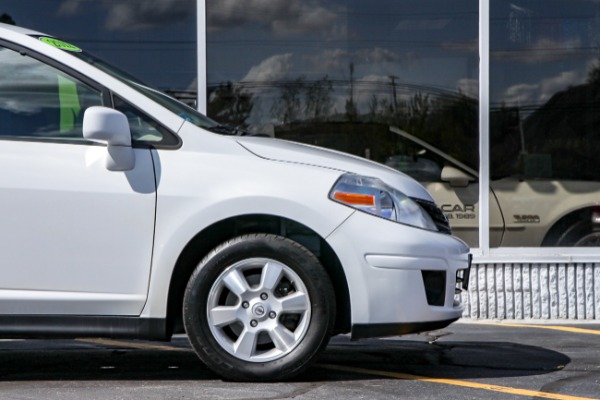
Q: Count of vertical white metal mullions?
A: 2